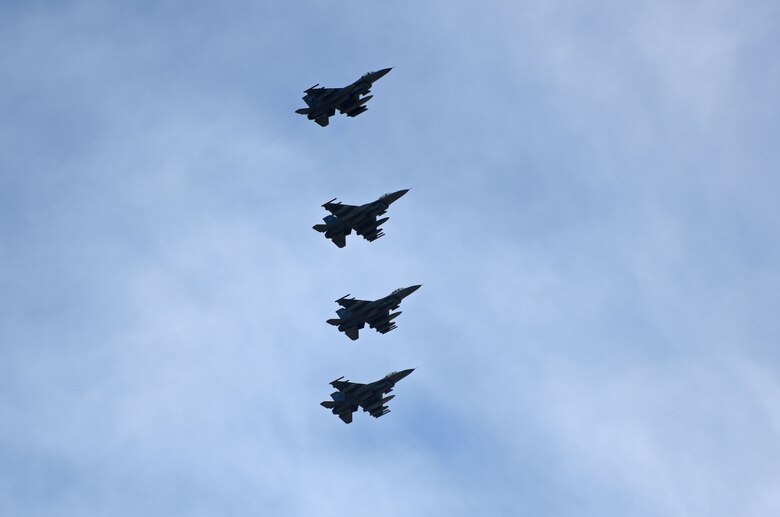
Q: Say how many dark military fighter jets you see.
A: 4